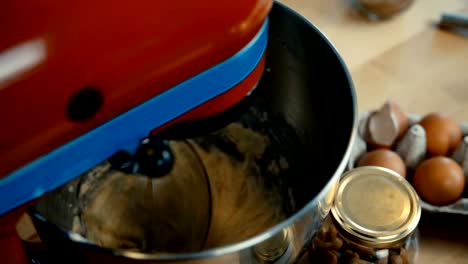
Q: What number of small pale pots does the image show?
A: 0